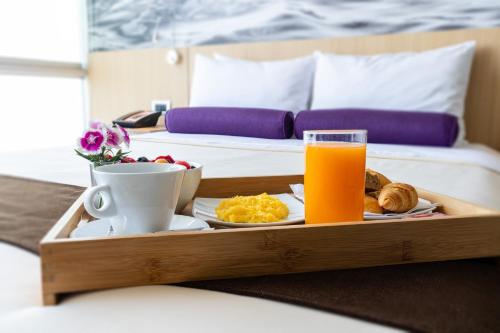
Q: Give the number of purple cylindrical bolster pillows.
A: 2